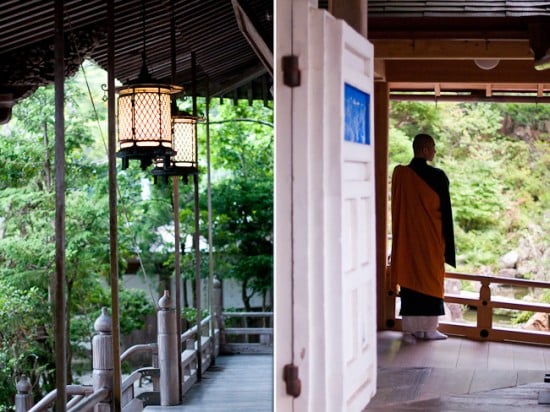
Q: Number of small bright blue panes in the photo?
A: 1